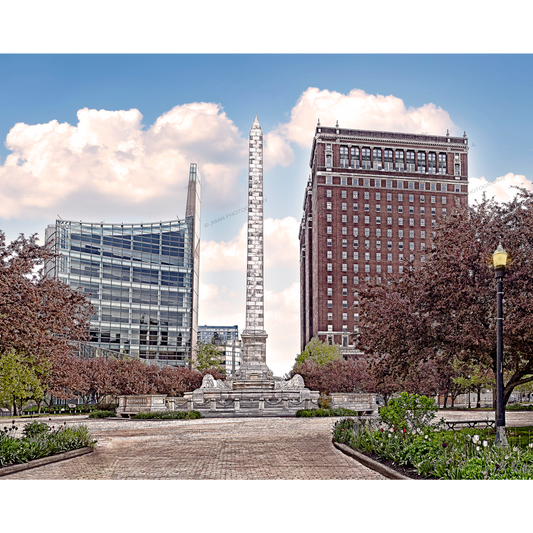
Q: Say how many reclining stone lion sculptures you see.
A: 2